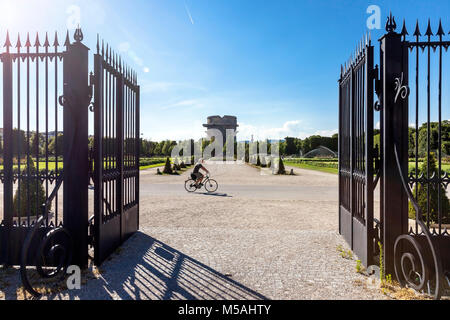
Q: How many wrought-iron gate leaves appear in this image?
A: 2